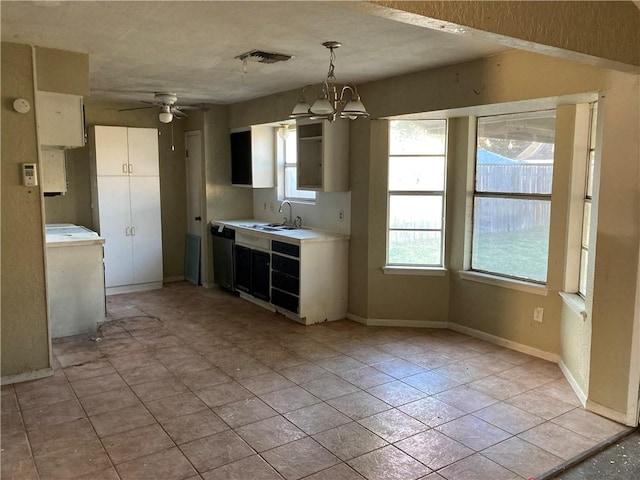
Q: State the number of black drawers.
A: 4